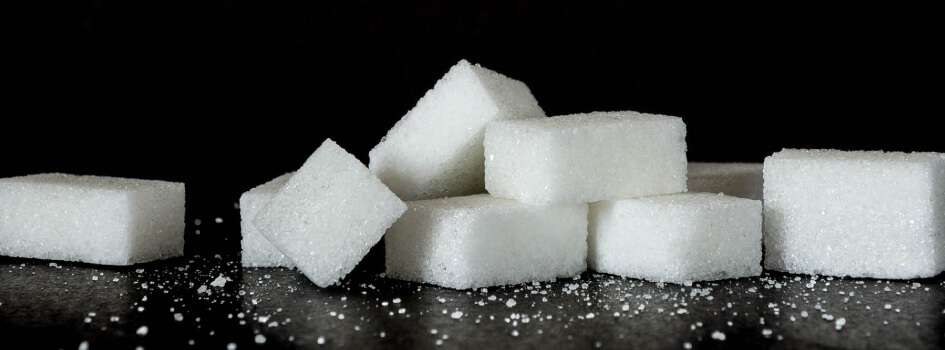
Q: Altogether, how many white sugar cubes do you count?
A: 9